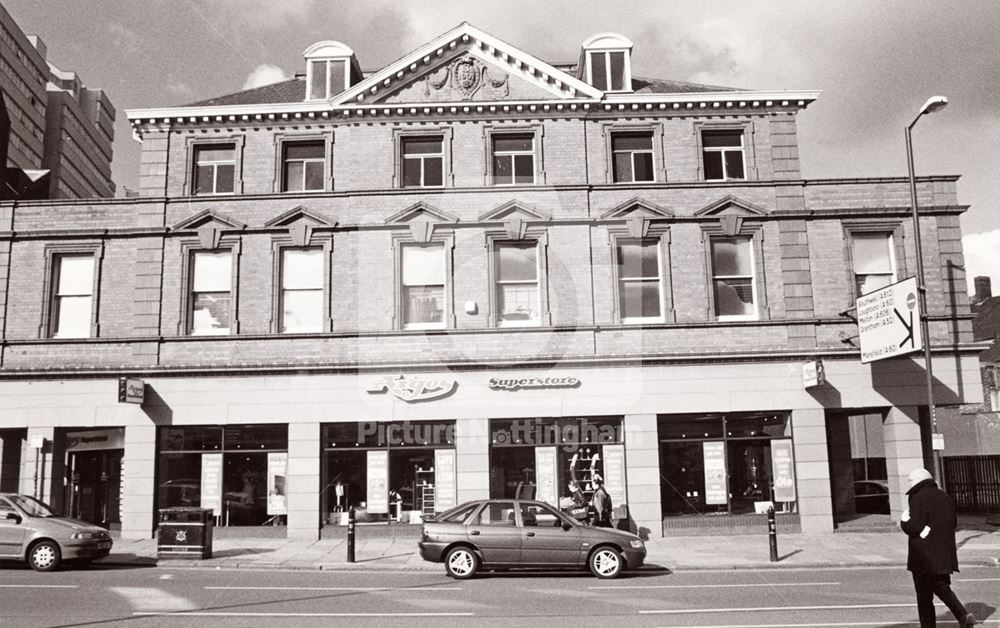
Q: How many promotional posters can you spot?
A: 8